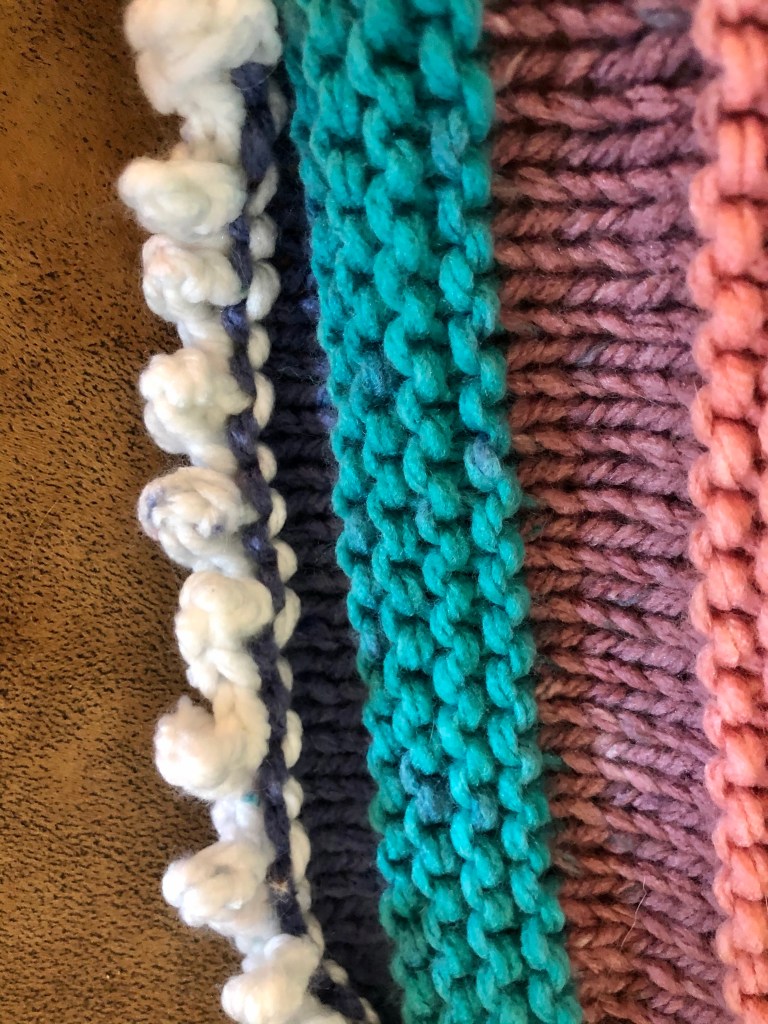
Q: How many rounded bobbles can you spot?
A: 9